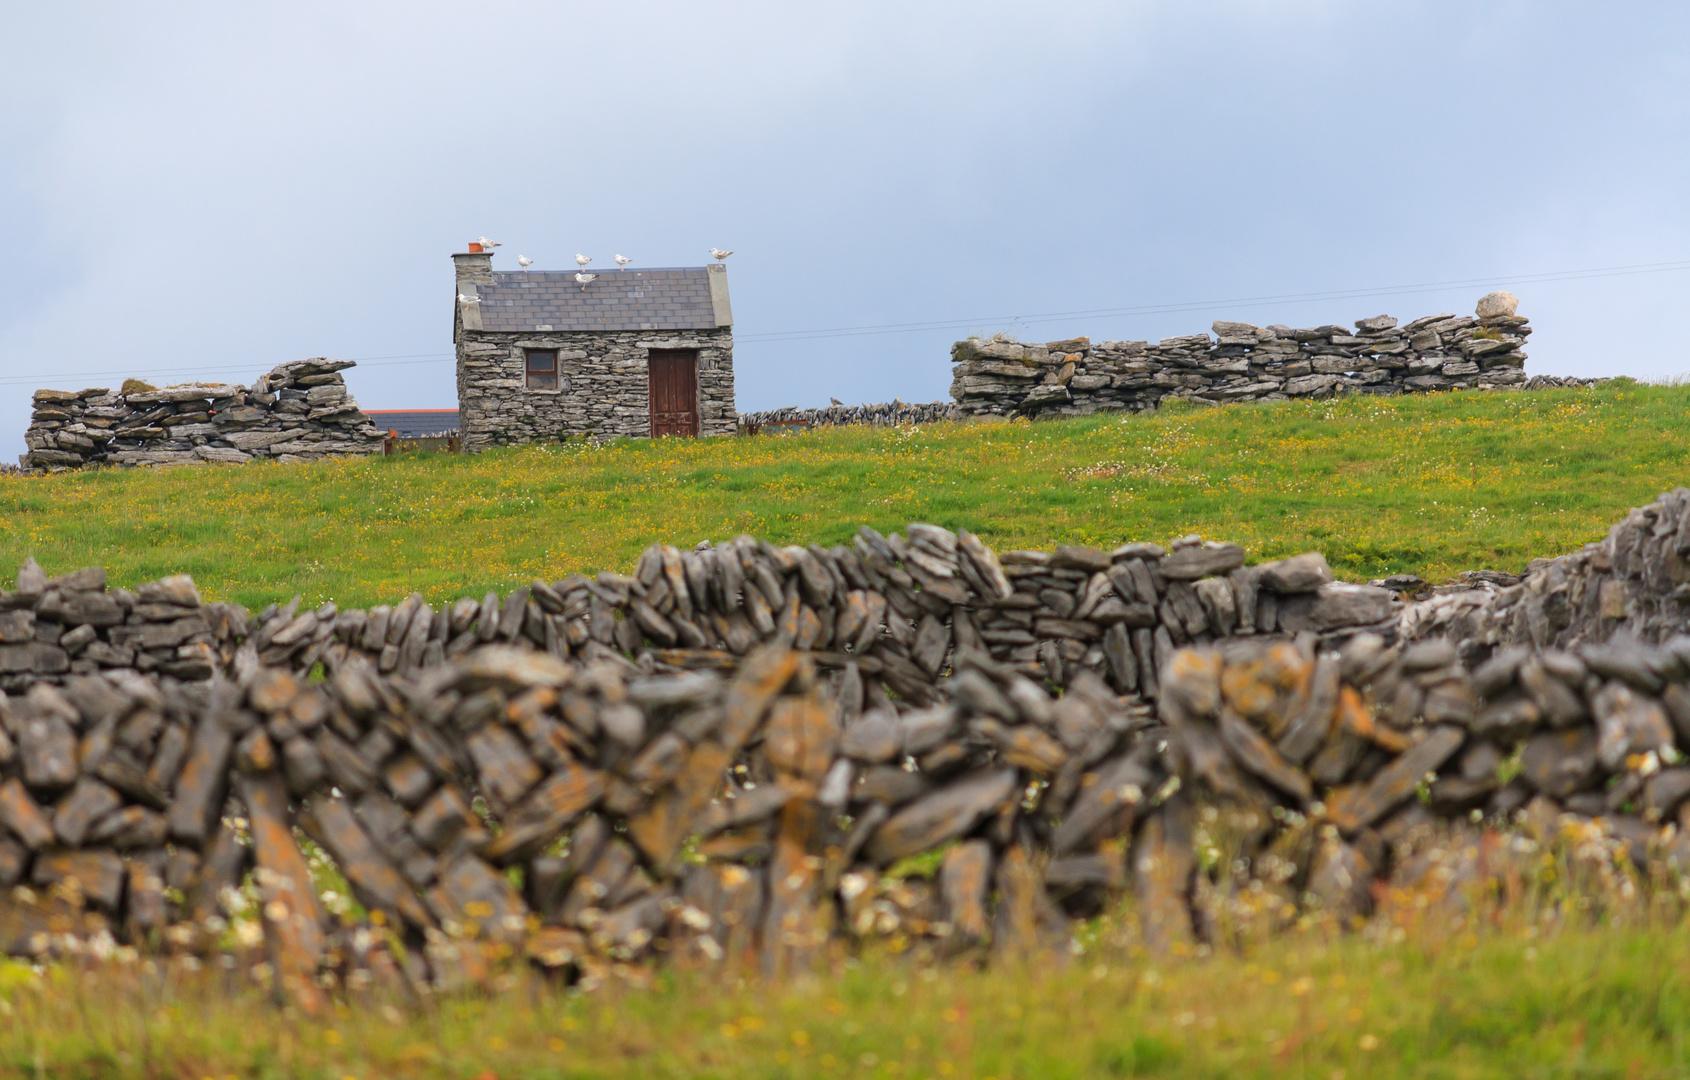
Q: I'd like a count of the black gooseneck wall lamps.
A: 0